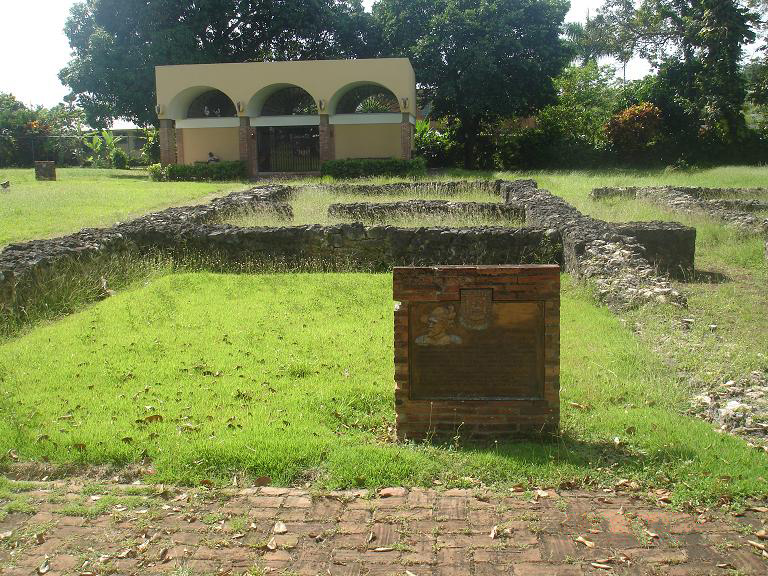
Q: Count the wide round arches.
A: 3